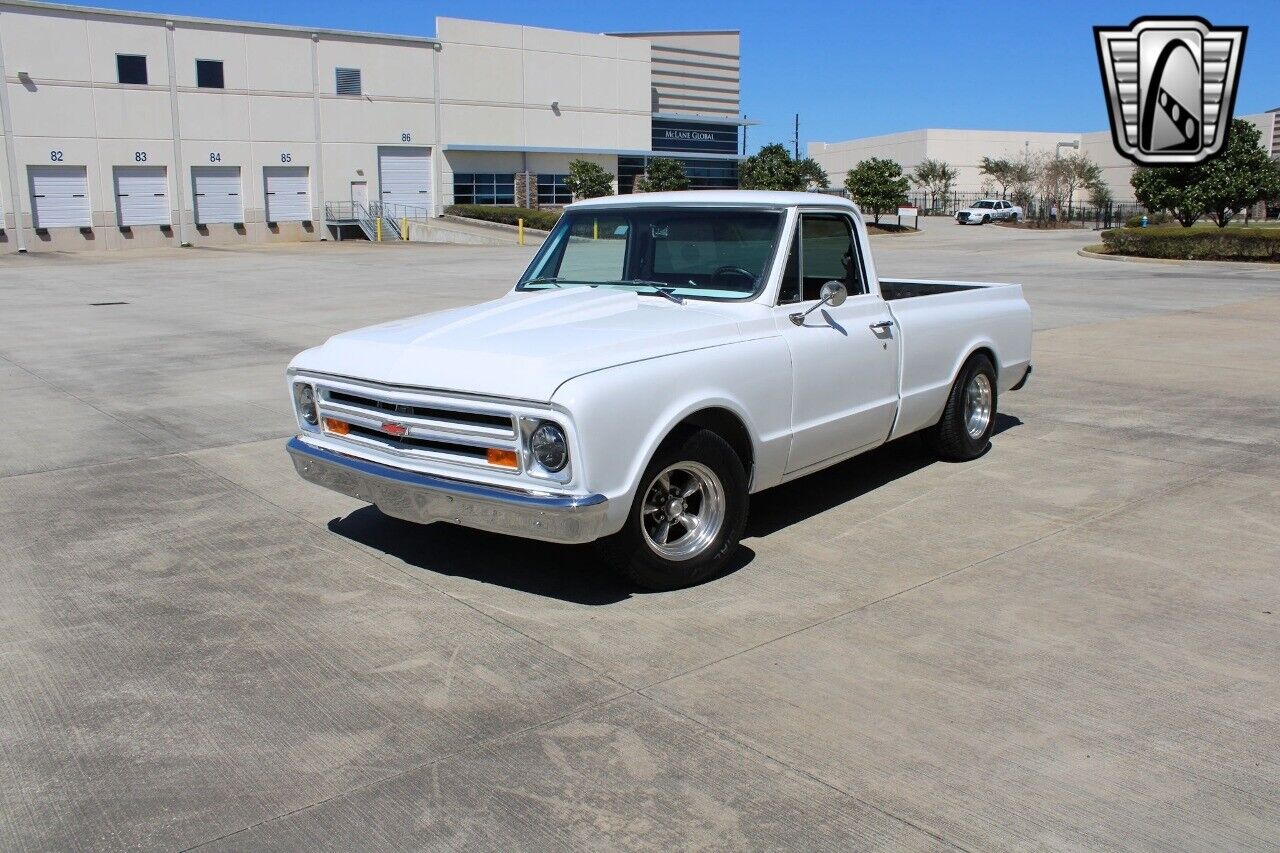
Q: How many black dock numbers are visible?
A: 5